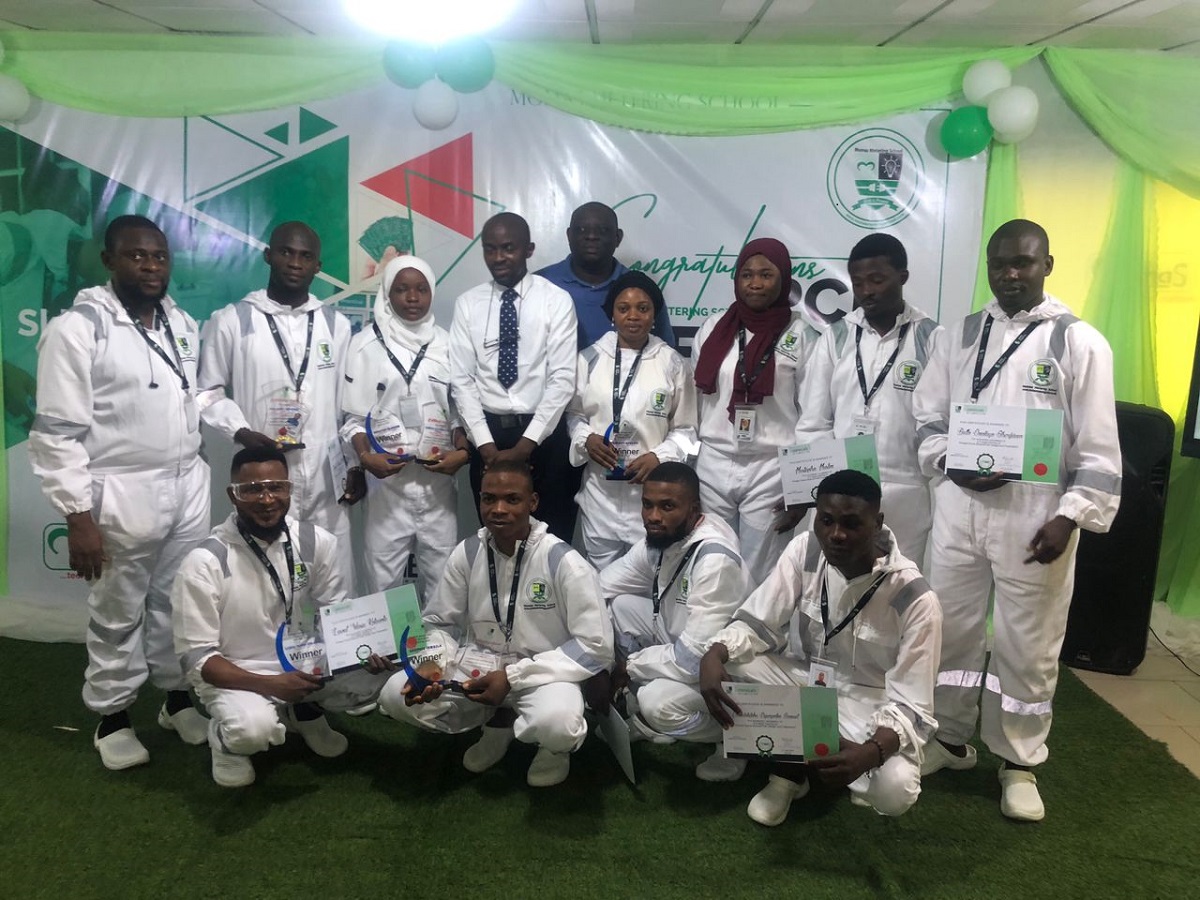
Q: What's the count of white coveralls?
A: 11